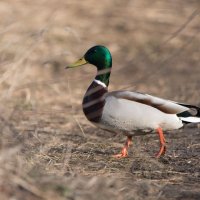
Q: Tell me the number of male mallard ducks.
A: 1